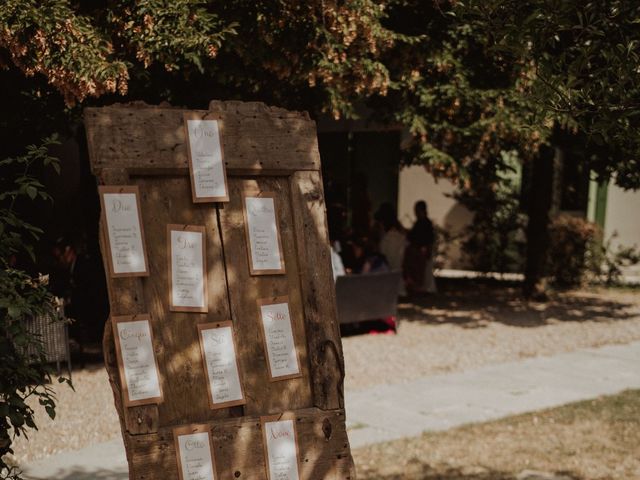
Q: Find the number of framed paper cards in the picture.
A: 9